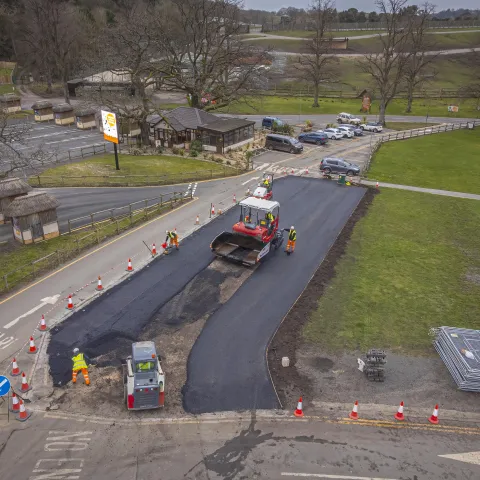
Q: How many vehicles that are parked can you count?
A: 9